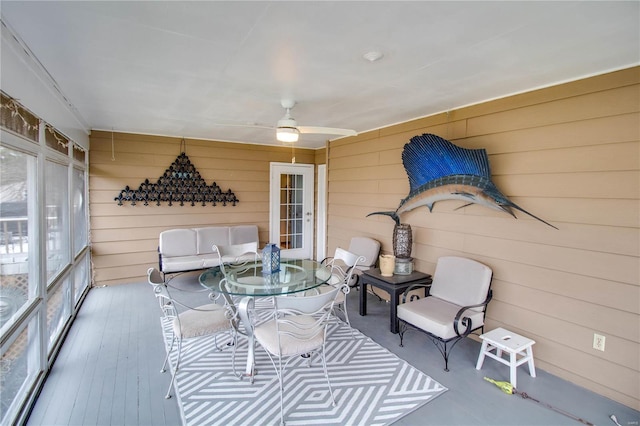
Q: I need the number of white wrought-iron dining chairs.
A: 4